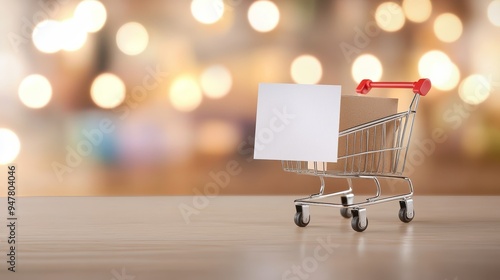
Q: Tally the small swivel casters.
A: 4